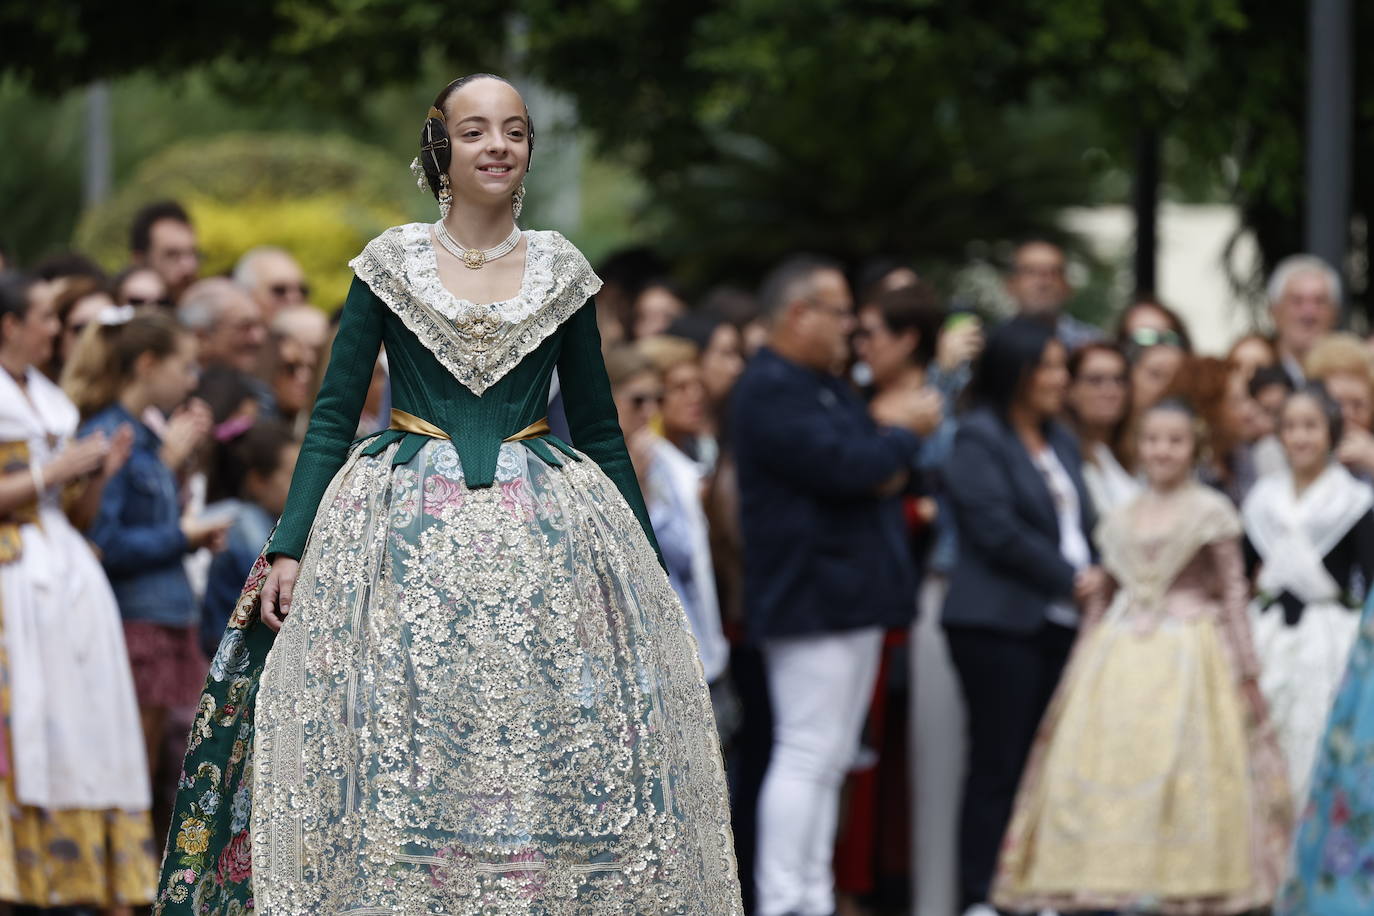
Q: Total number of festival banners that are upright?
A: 0